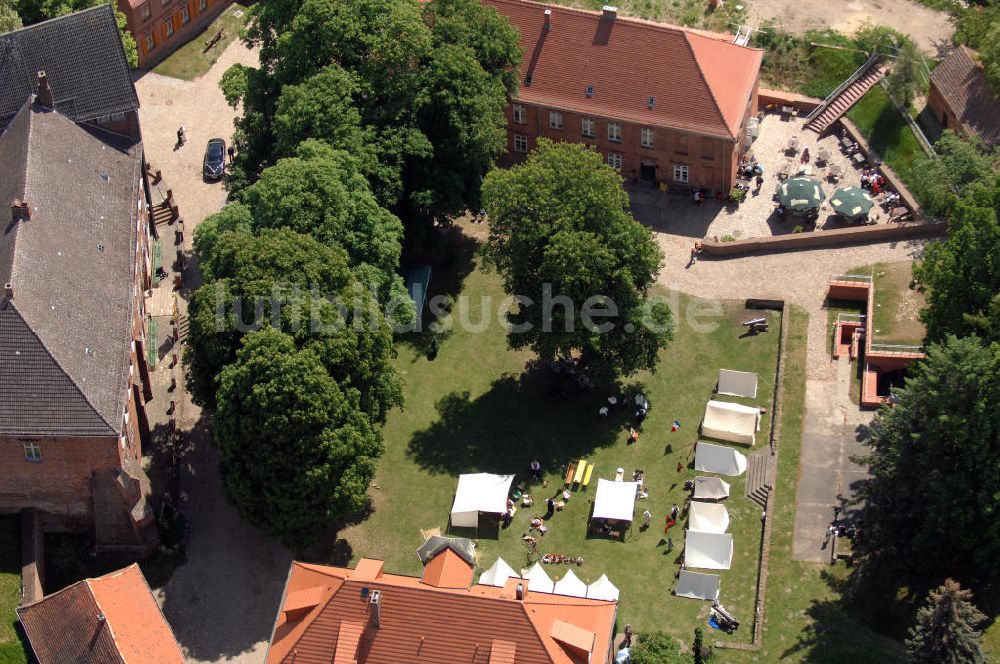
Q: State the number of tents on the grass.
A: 13